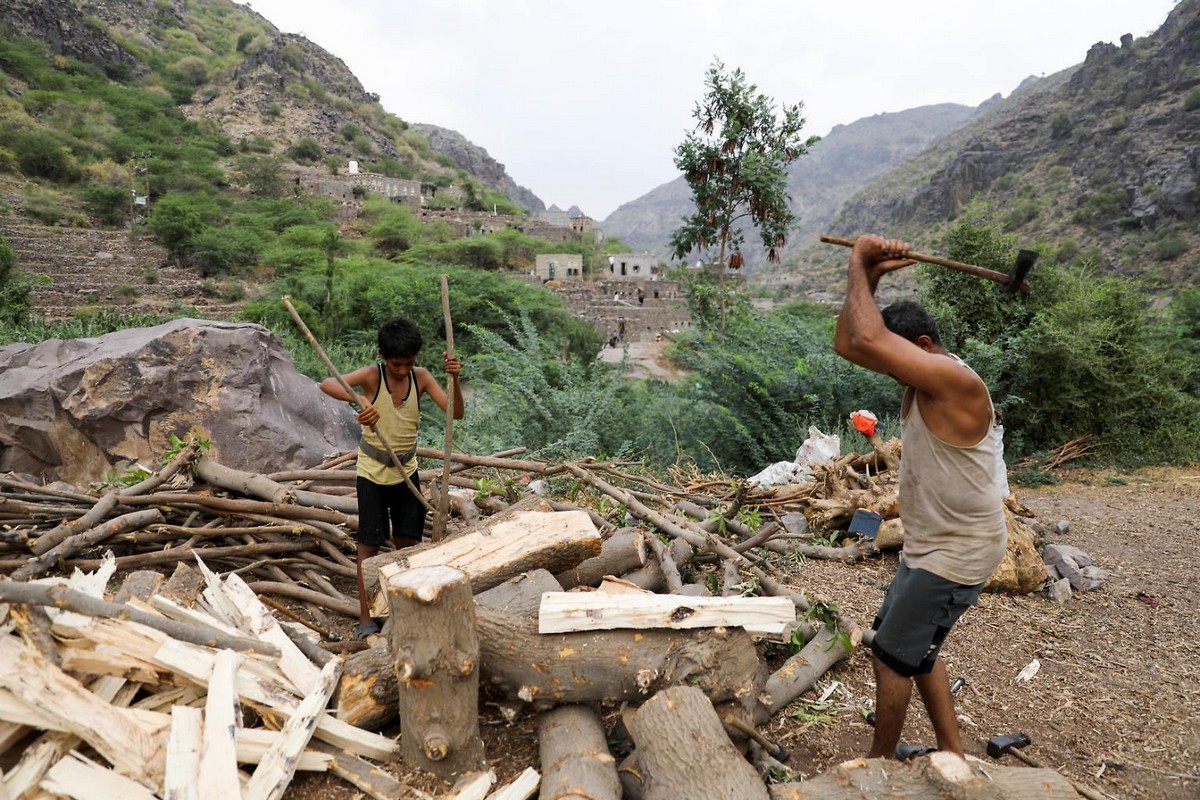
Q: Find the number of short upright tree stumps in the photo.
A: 1